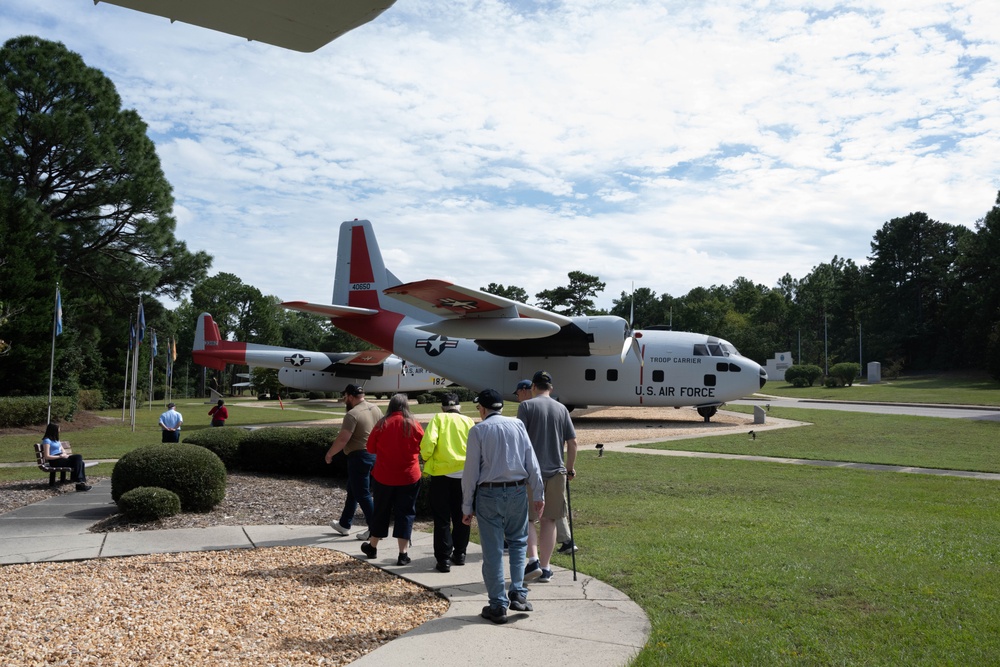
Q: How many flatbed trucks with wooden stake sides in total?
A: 0